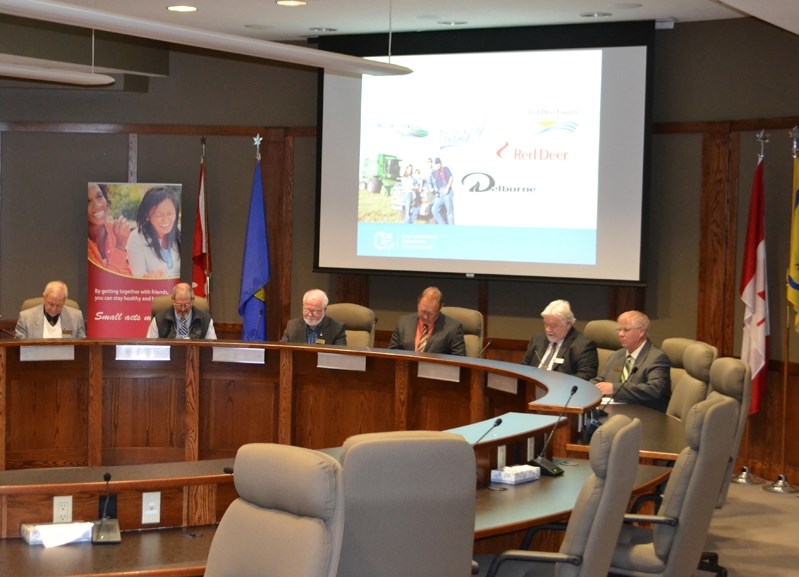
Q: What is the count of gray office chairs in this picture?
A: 12